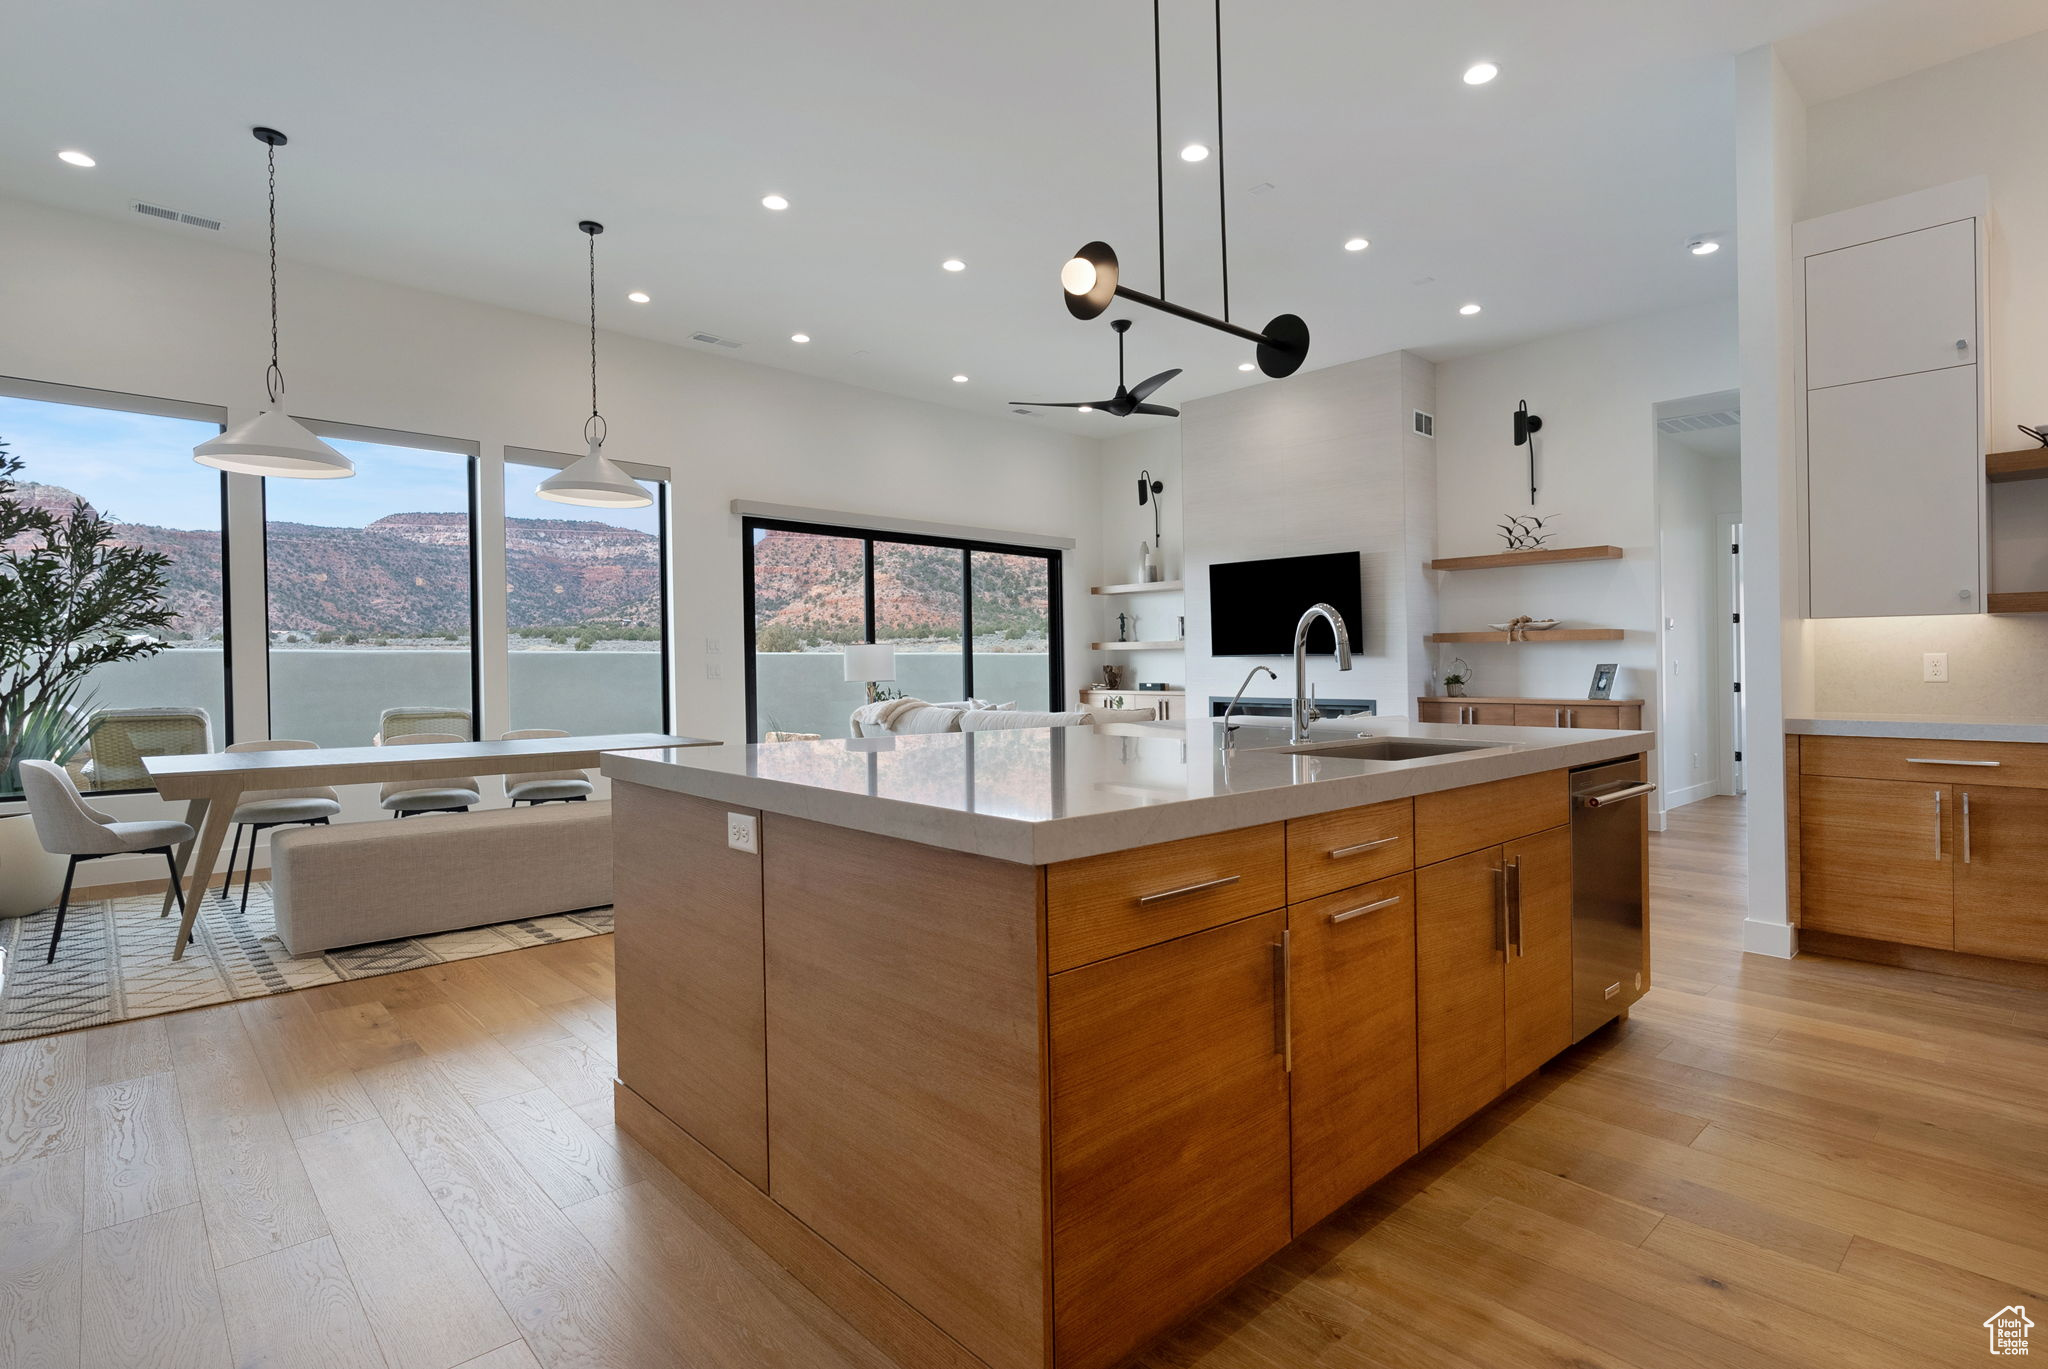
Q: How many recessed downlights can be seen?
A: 13